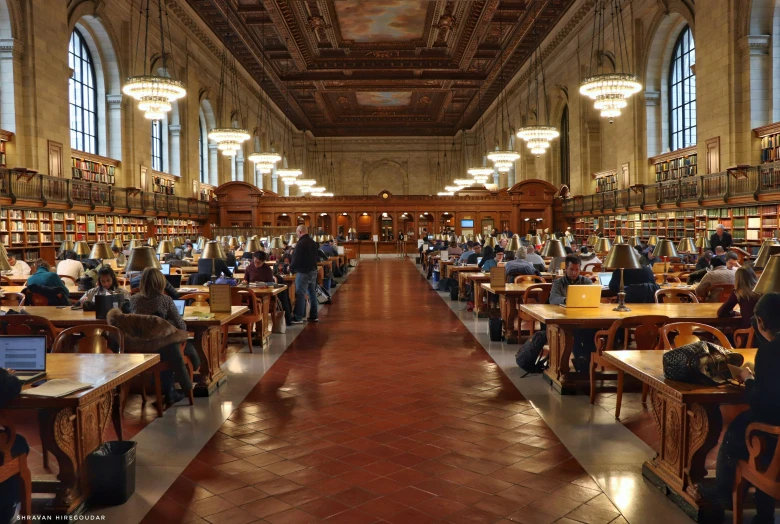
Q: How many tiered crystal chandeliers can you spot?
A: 14